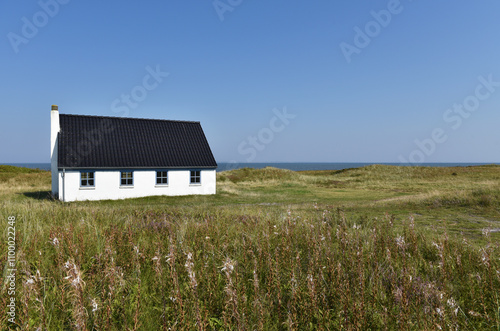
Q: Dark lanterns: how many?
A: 0